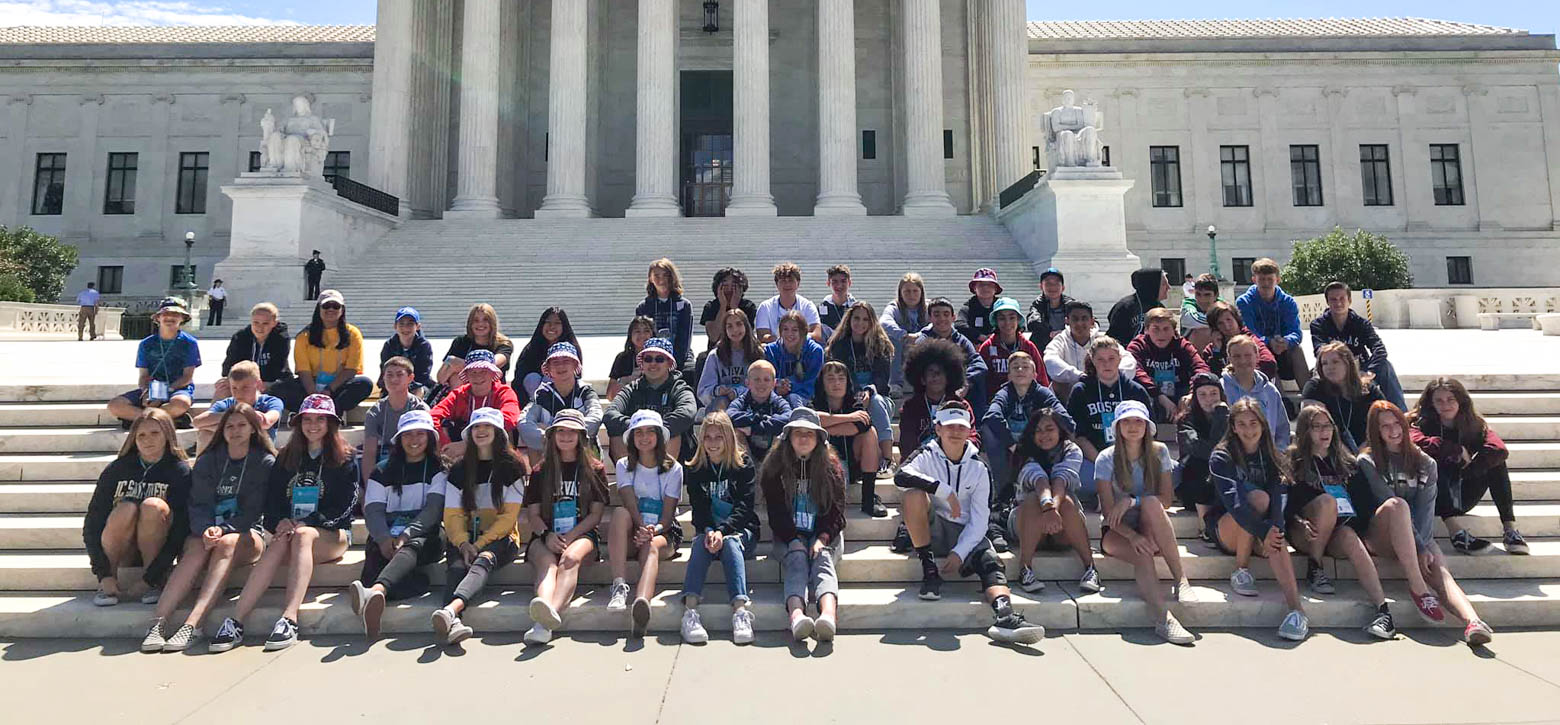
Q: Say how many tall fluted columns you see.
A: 8